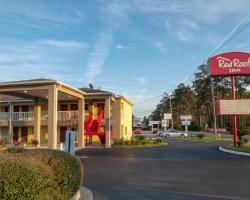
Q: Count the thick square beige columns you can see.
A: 4